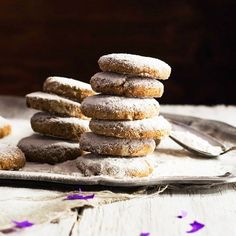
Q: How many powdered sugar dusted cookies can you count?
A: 12